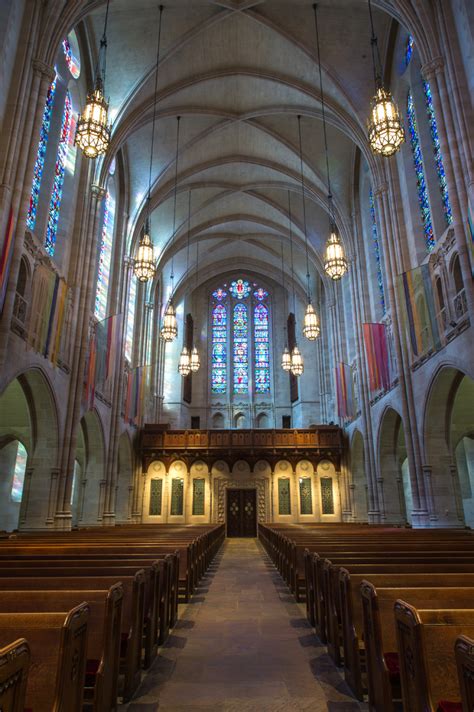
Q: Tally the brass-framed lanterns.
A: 10